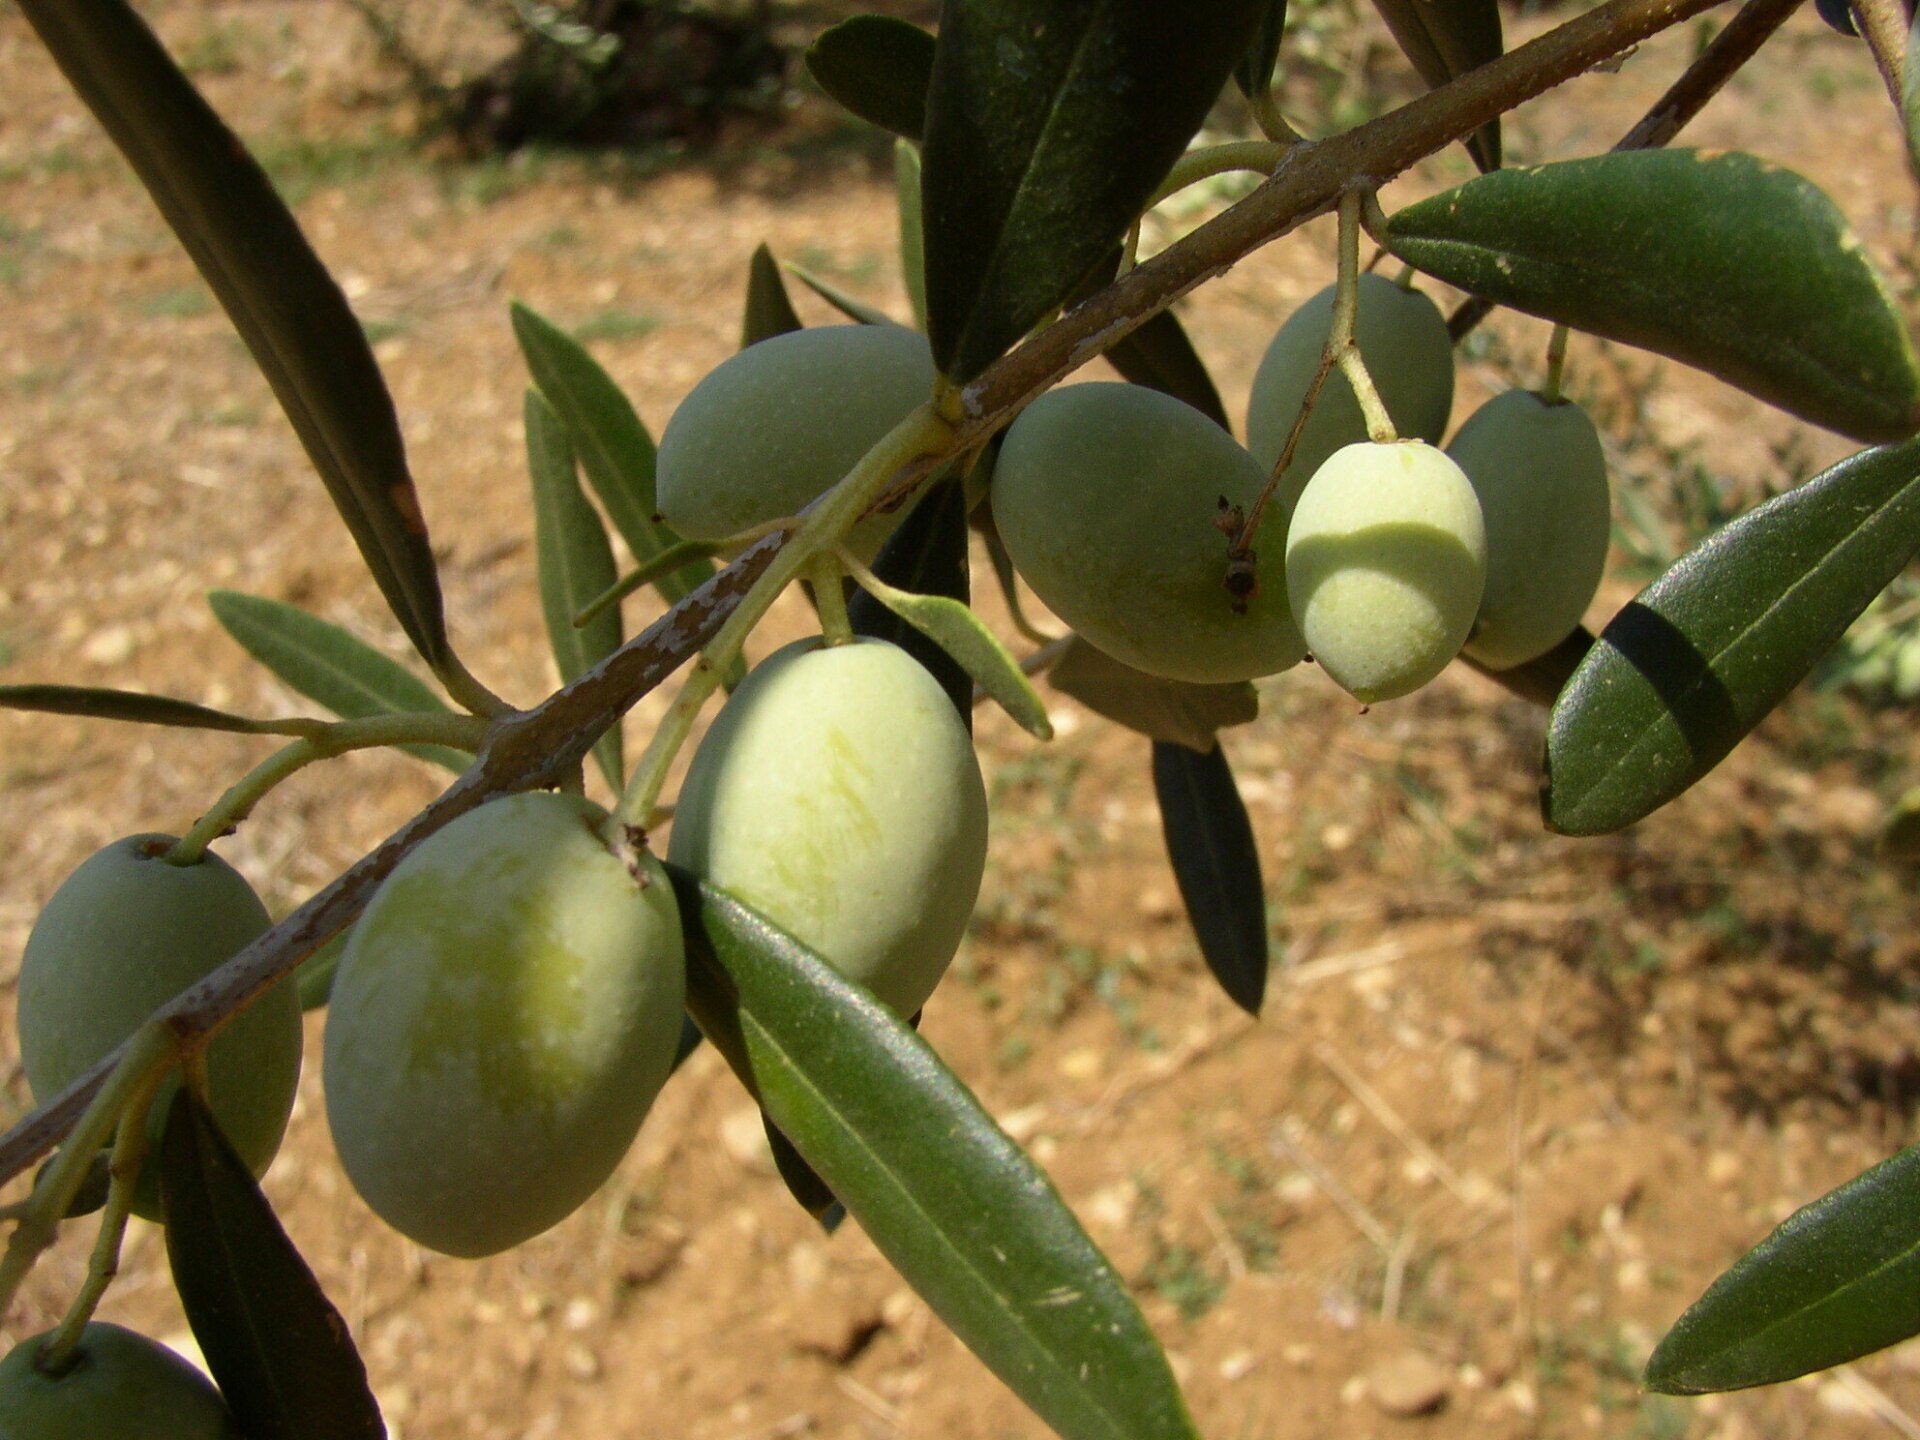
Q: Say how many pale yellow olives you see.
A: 2